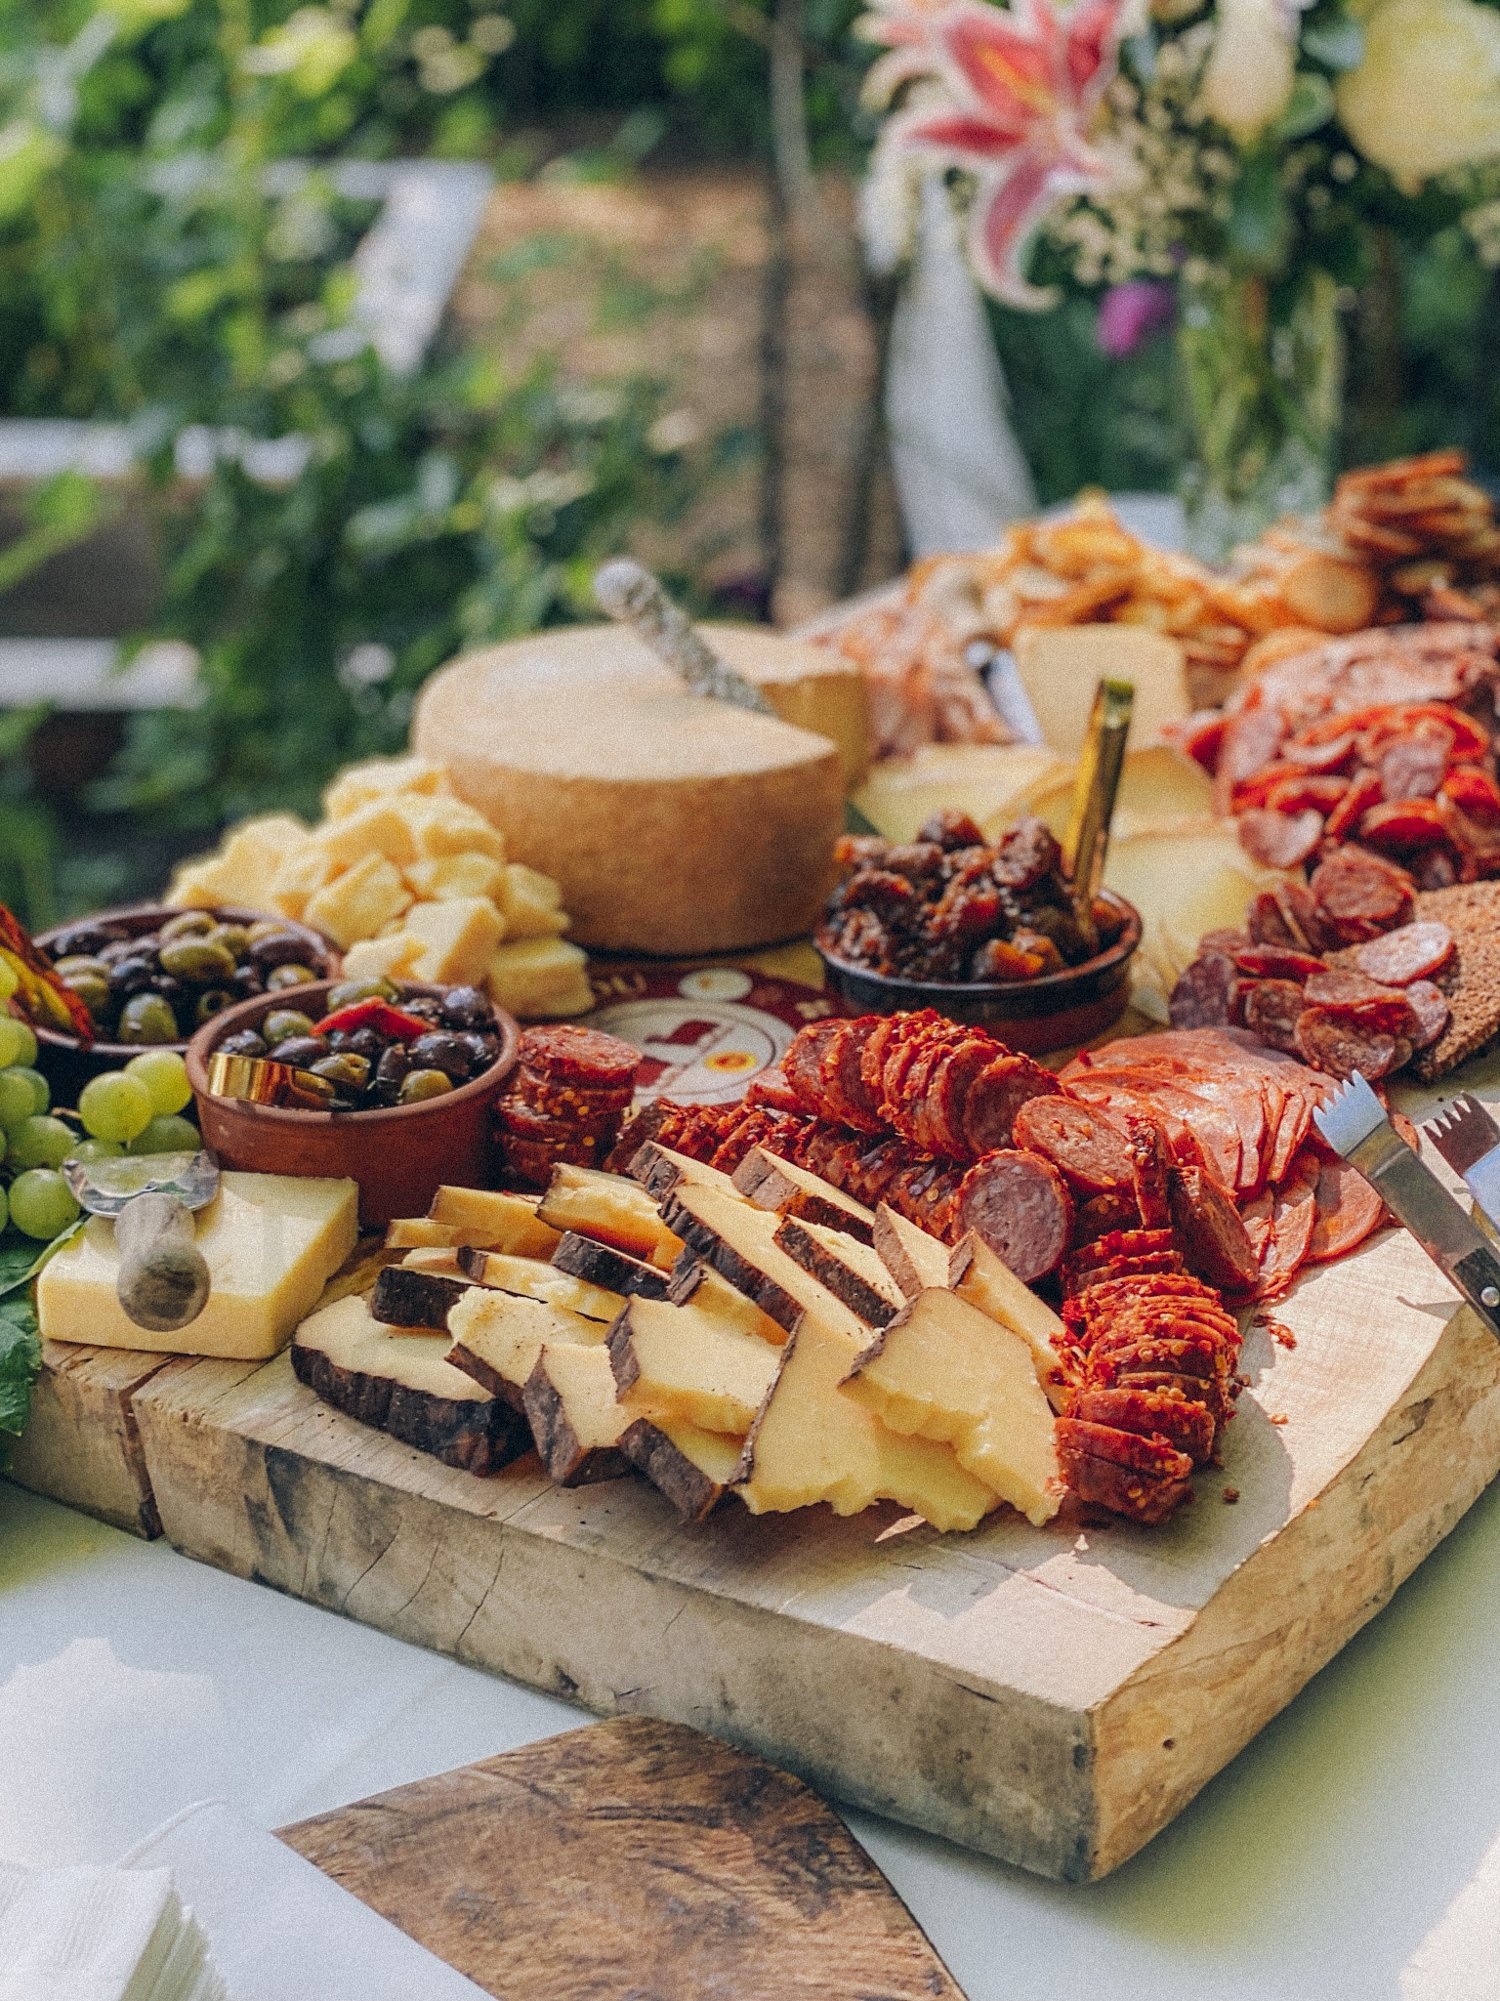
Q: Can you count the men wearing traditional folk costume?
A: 0